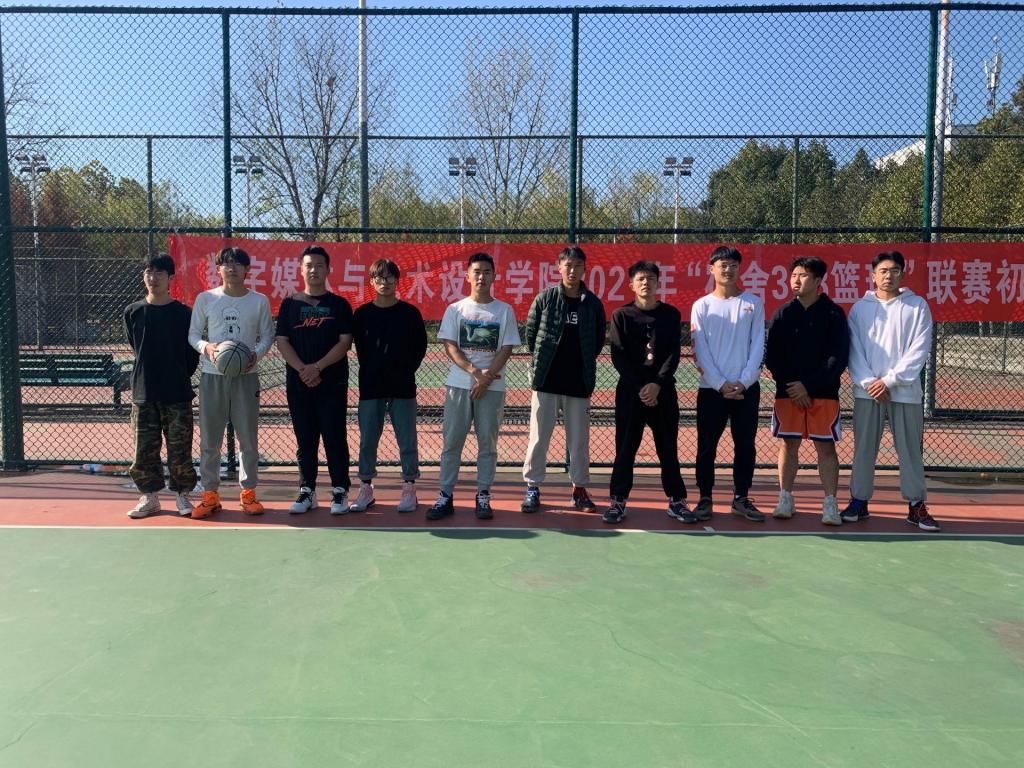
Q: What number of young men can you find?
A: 10